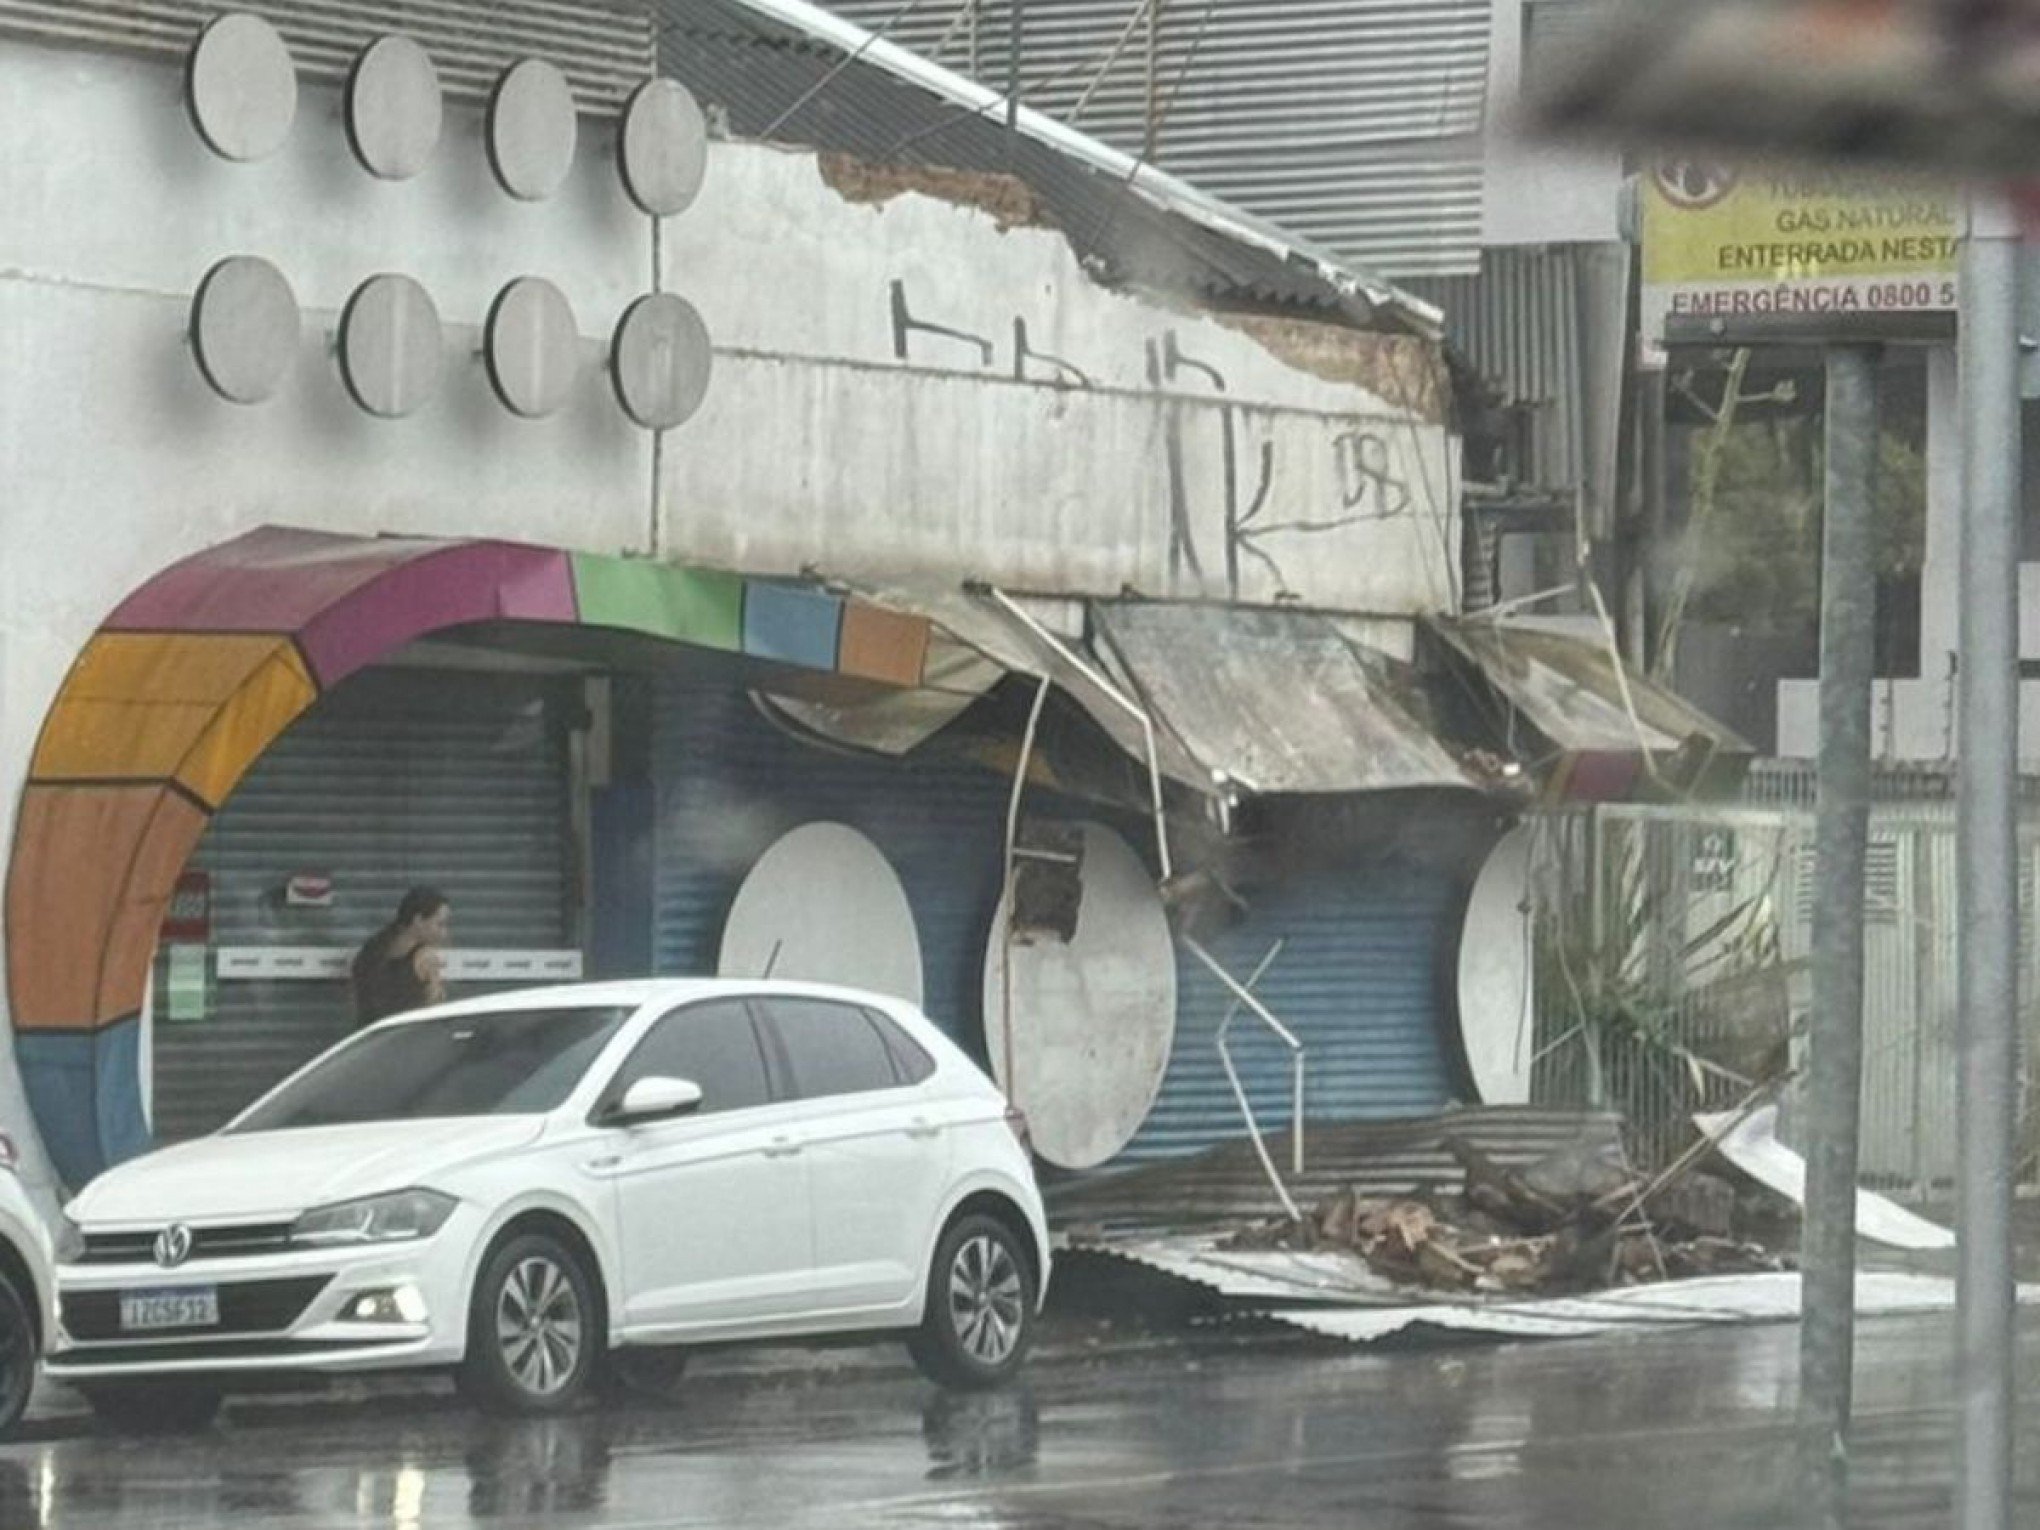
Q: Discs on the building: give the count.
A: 11